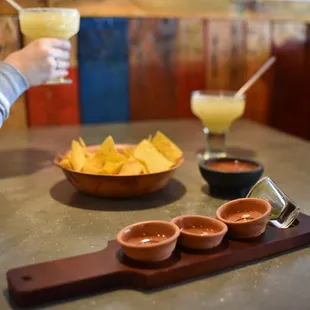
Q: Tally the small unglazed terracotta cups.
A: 3